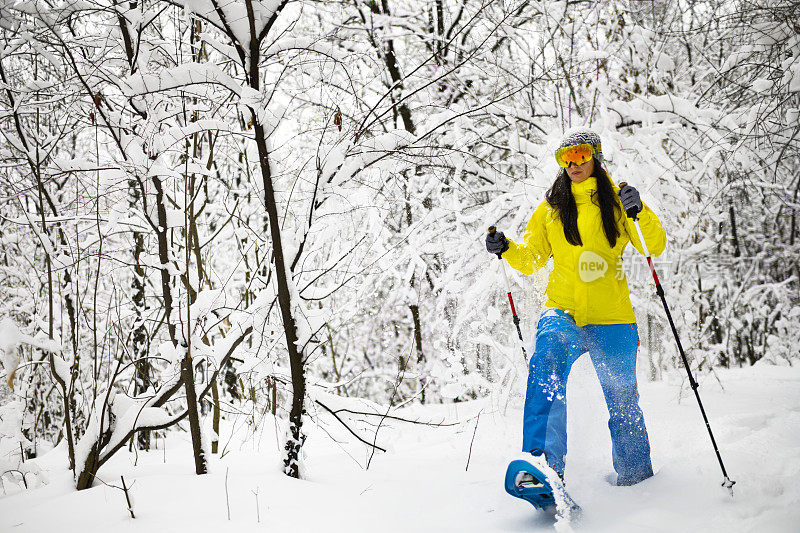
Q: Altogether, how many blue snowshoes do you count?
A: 1